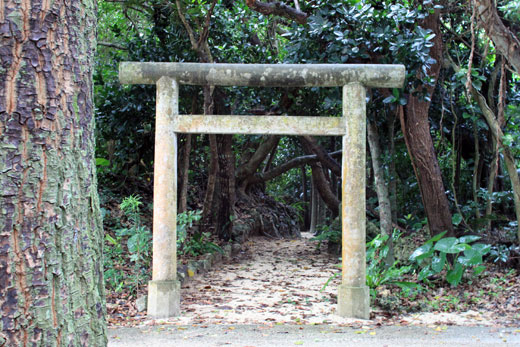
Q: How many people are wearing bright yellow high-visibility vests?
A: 0